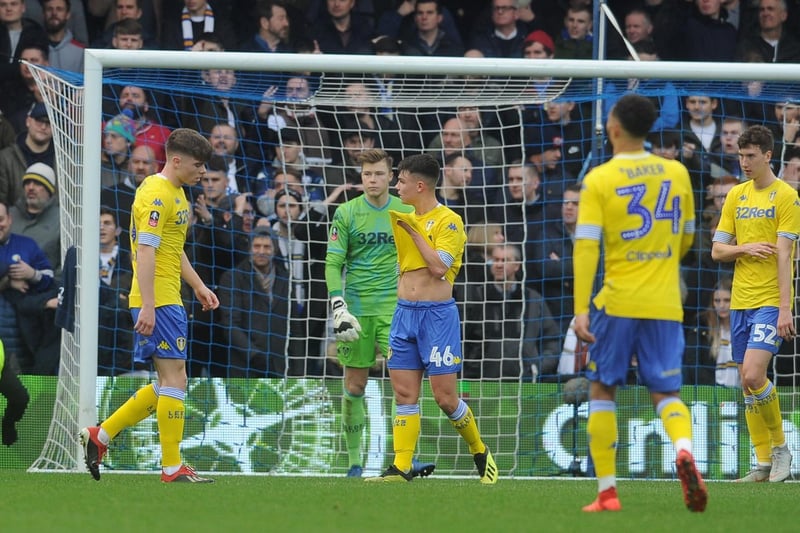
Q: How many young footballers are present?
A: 5